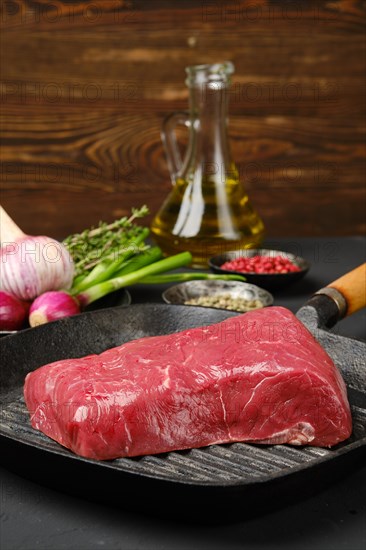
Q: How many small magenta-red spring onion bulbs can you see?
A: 2